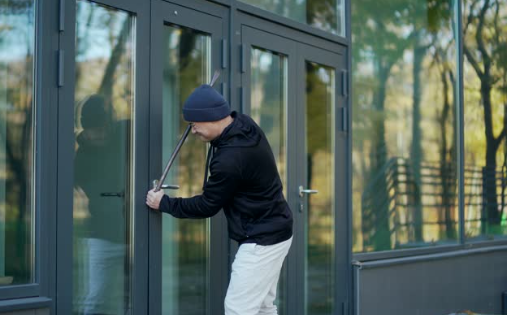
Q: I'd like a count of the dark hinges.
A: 8